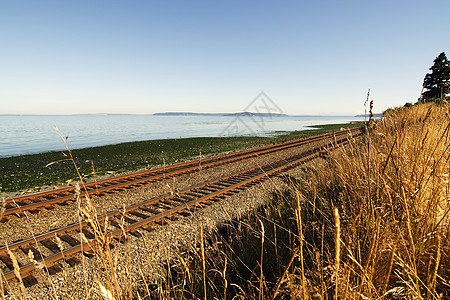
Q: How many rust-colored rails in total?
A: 4